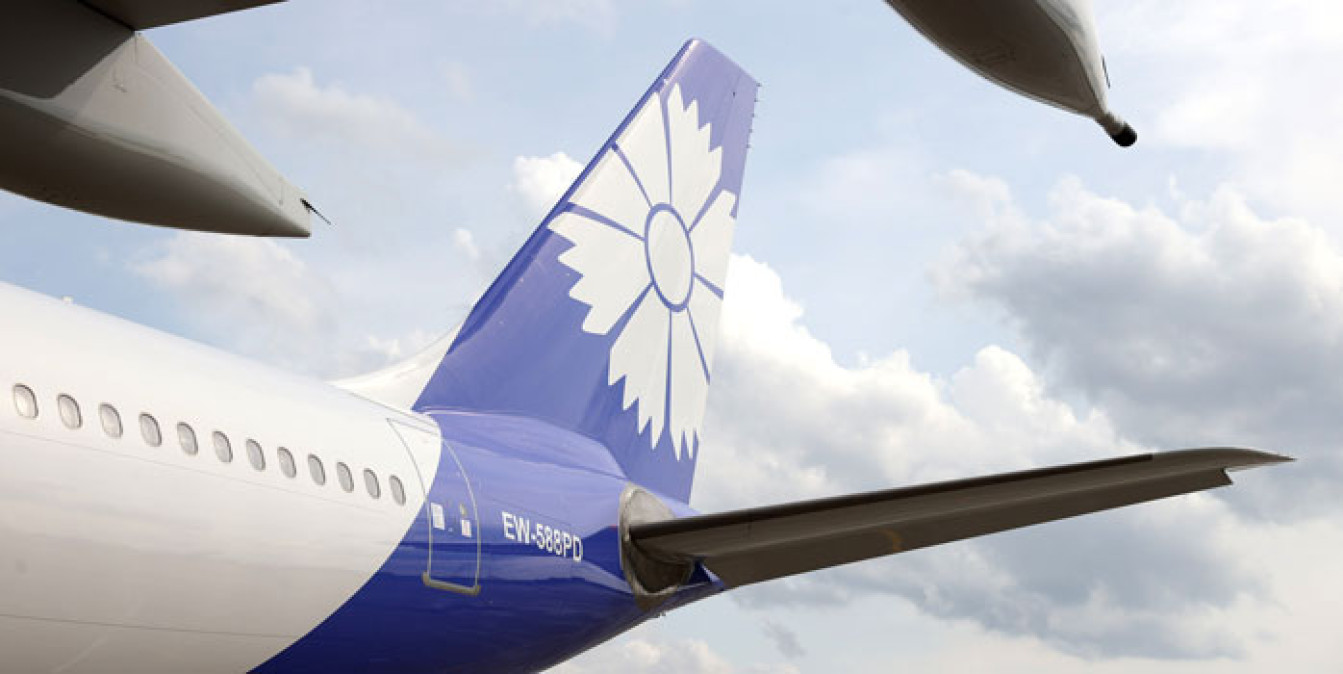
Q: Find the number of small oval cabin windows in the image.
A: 12